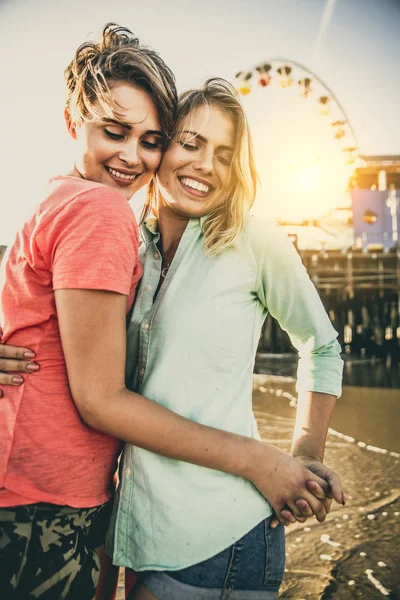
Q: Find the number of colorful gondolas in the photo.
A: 7